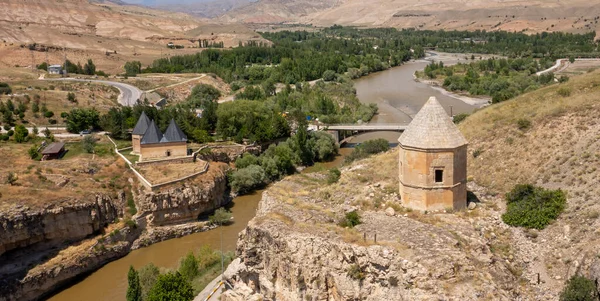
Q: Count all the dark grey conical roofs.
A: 3